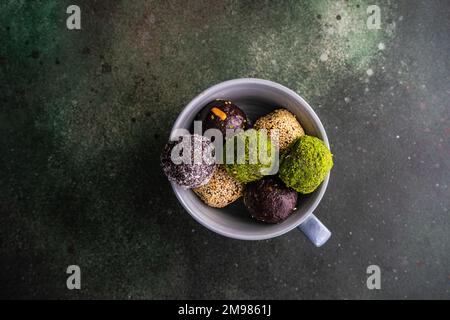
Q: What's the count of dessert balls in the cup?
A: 7